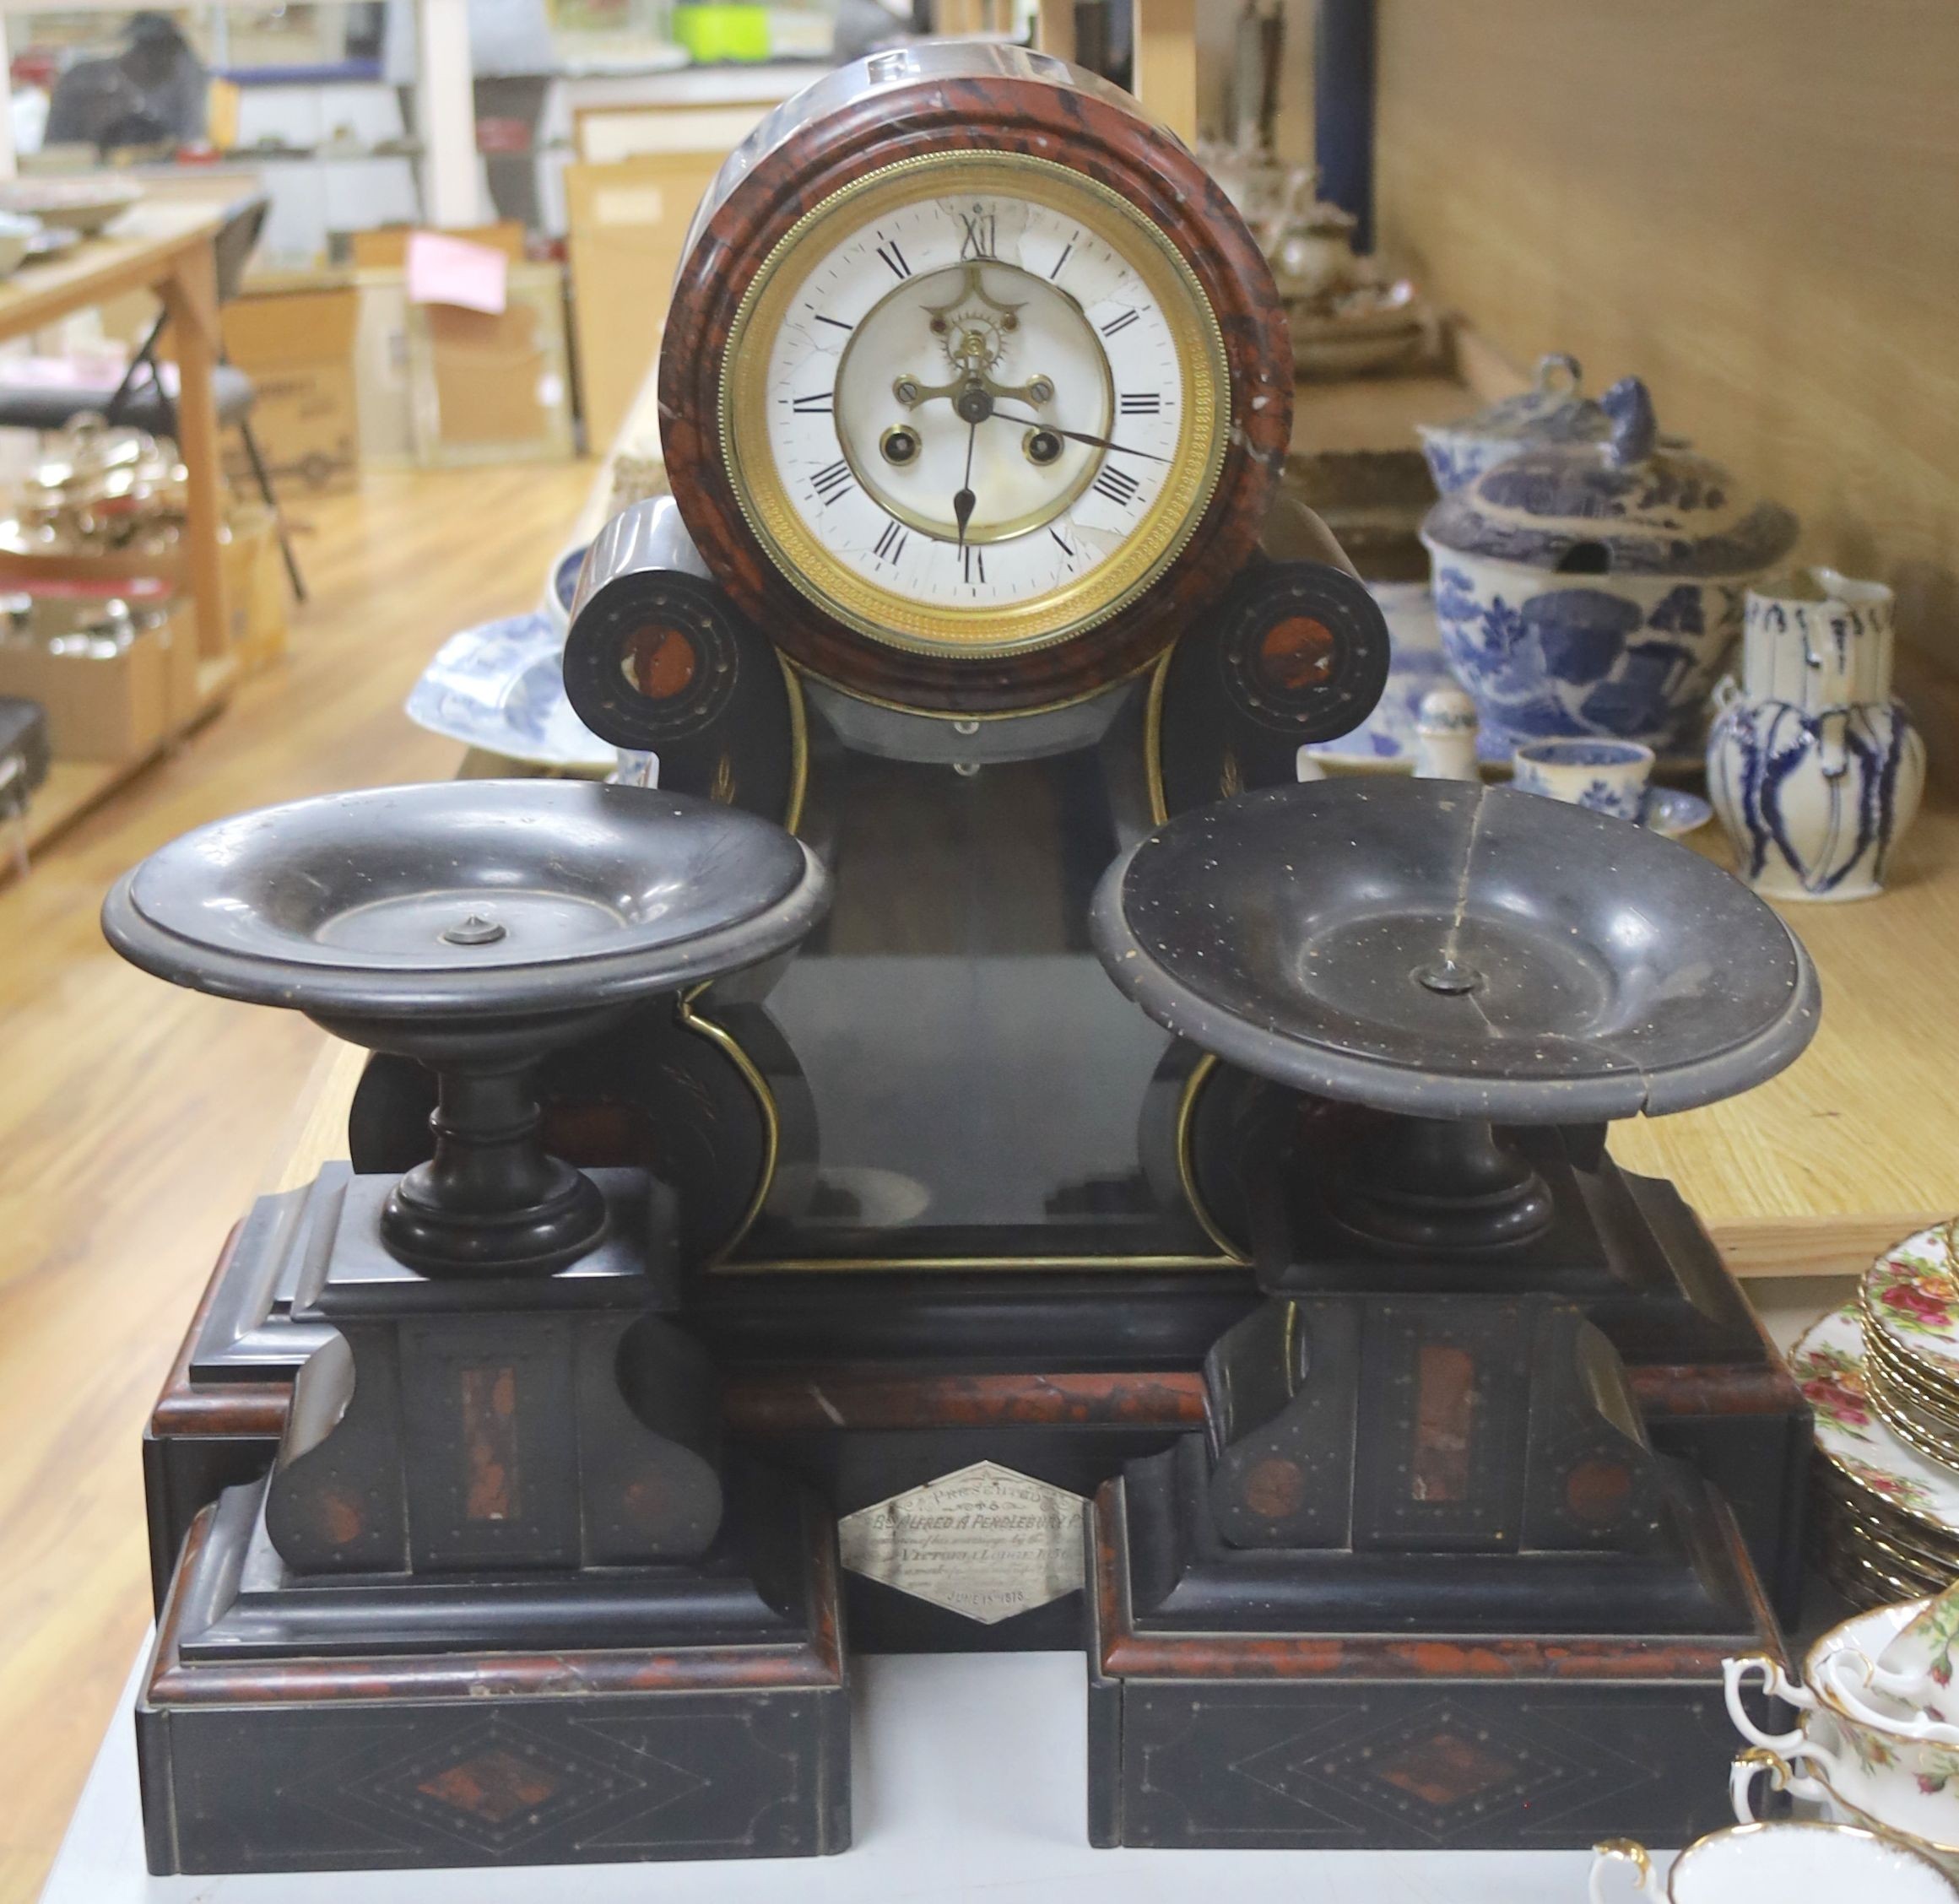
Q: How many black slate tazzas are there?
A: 2